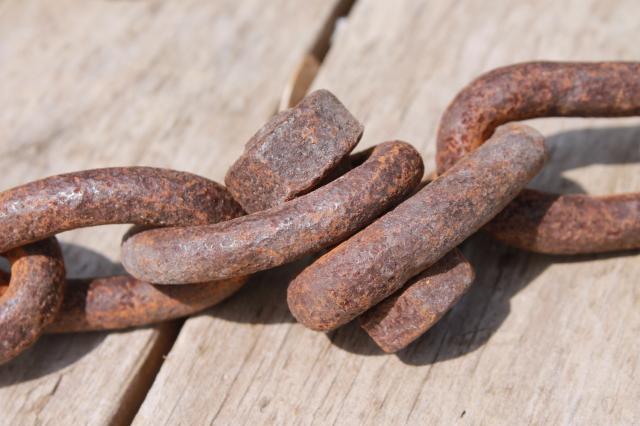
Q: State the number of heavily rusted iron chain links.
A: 5